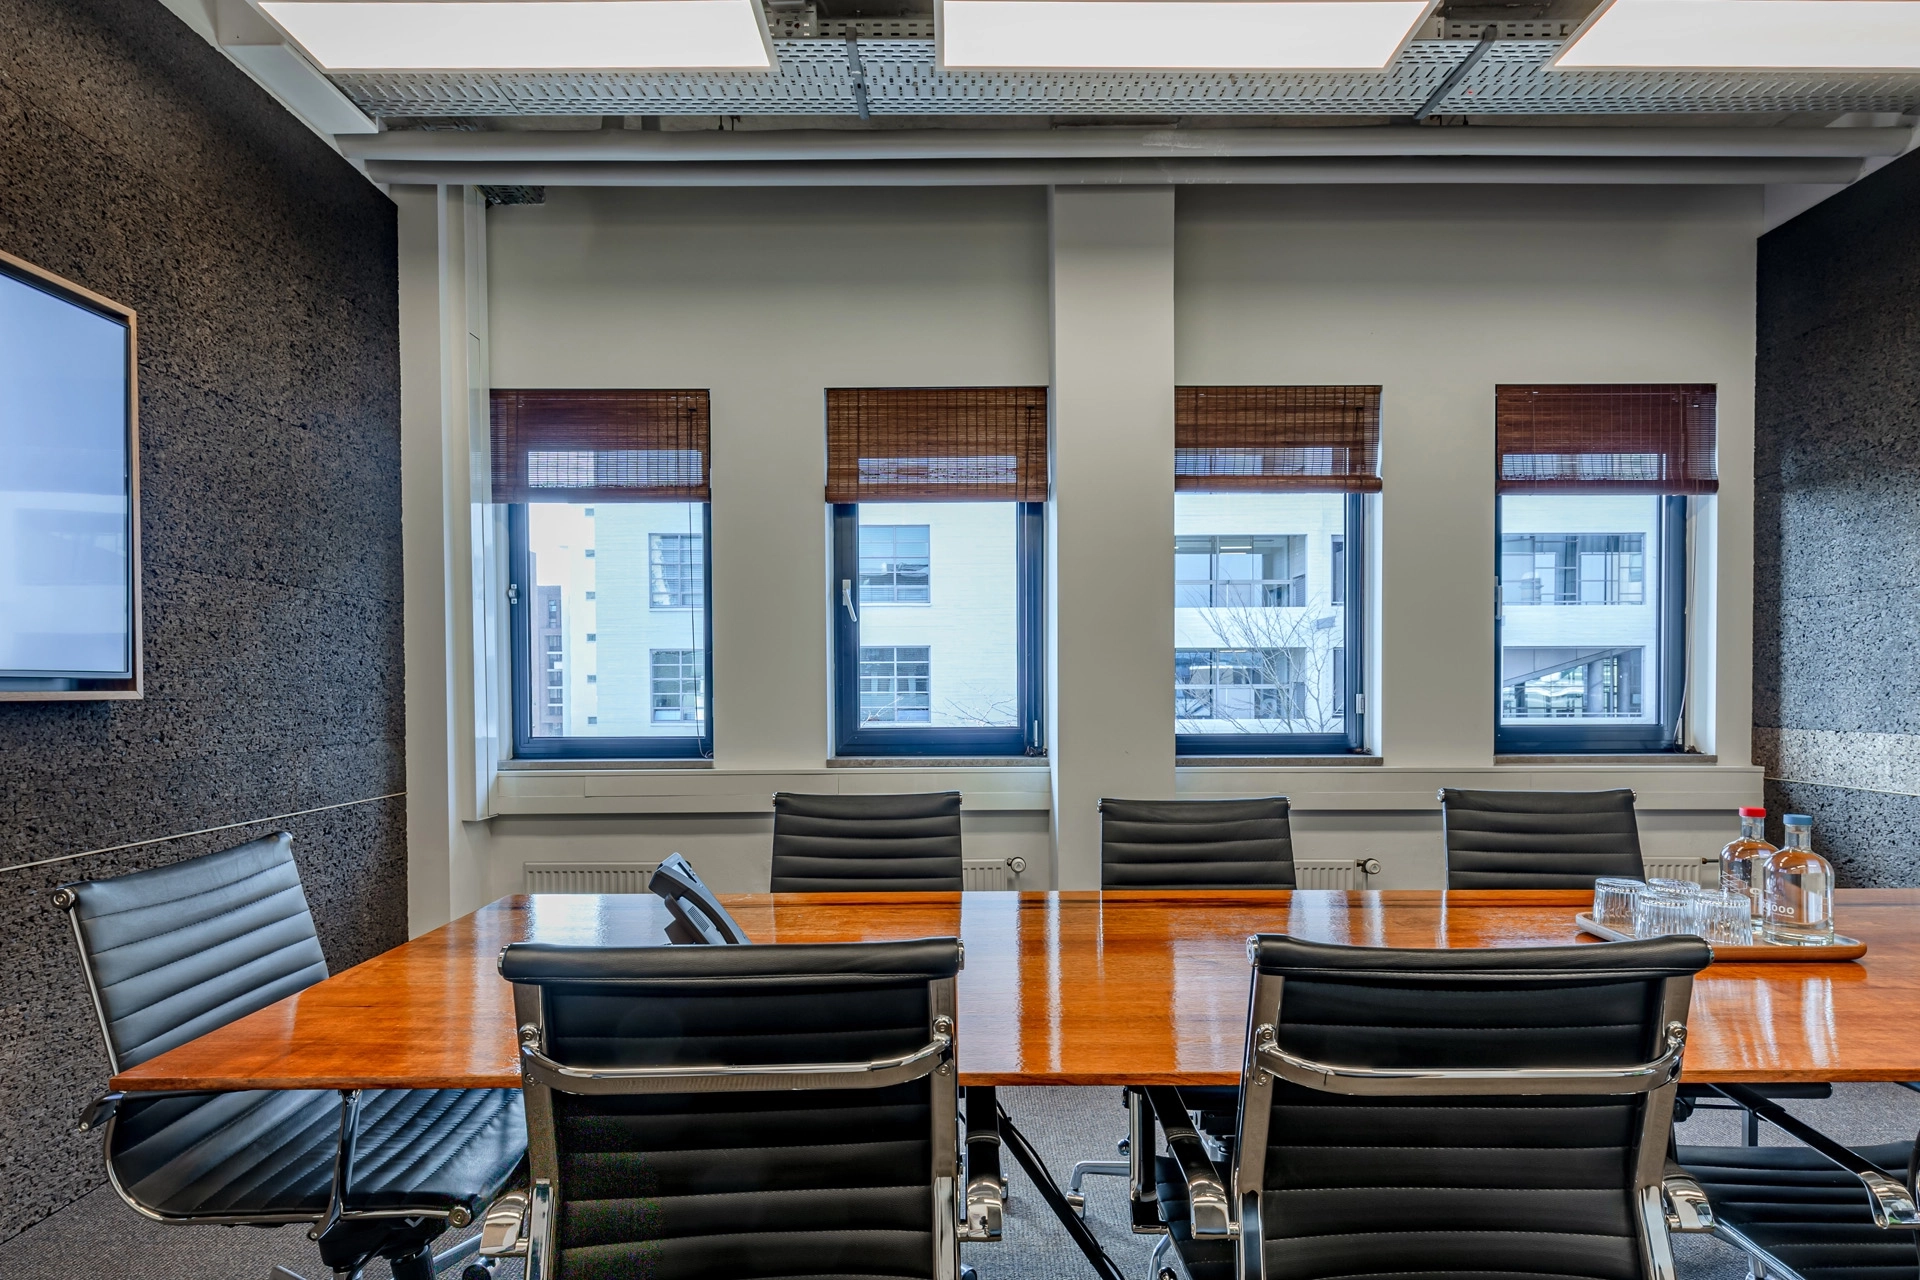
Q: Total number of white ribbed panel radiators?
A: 4